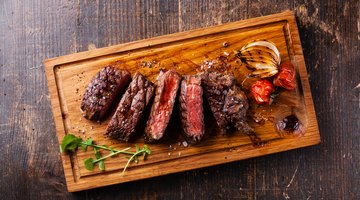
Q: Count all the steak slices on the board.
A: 5